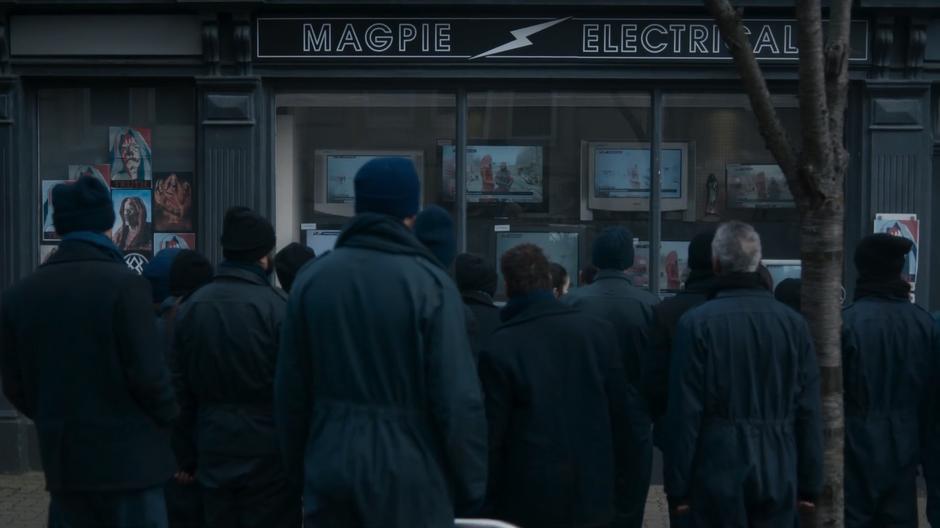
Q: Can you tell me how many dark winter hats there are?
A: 12